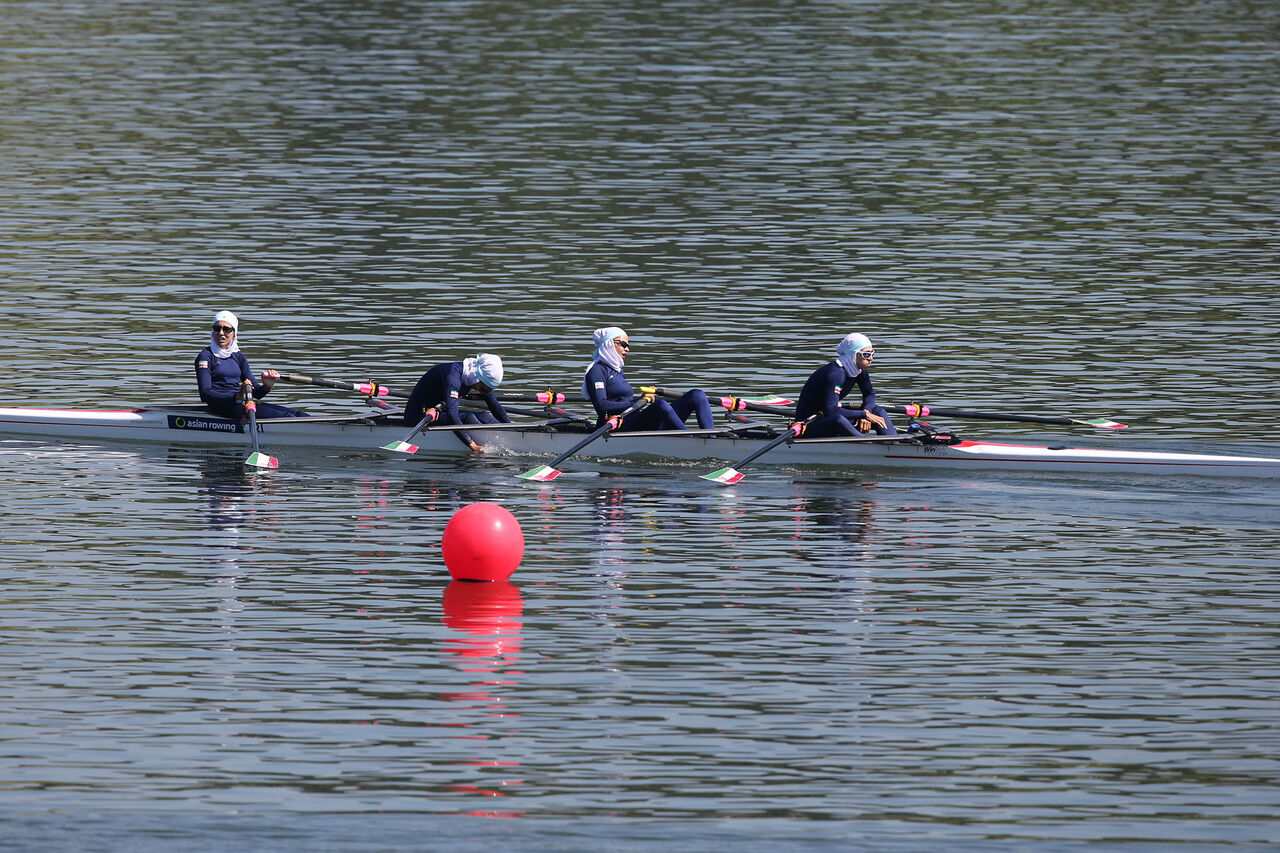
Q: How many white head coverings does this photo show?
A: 4